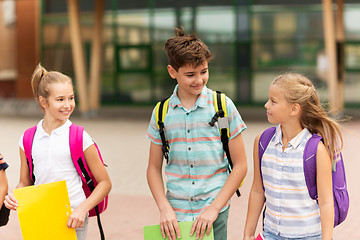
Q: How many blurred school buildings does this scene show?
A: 1